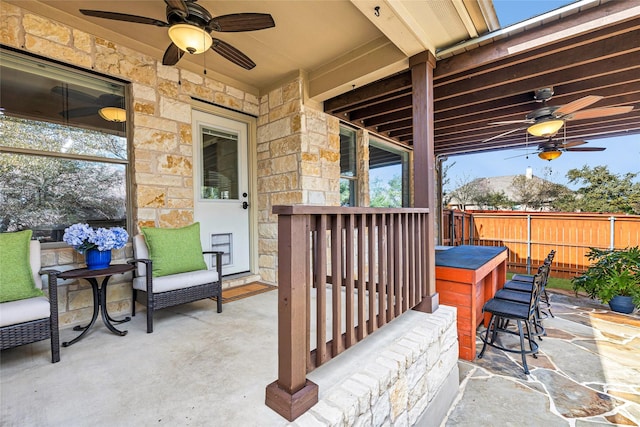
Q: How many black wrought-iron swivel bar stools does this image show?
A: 4